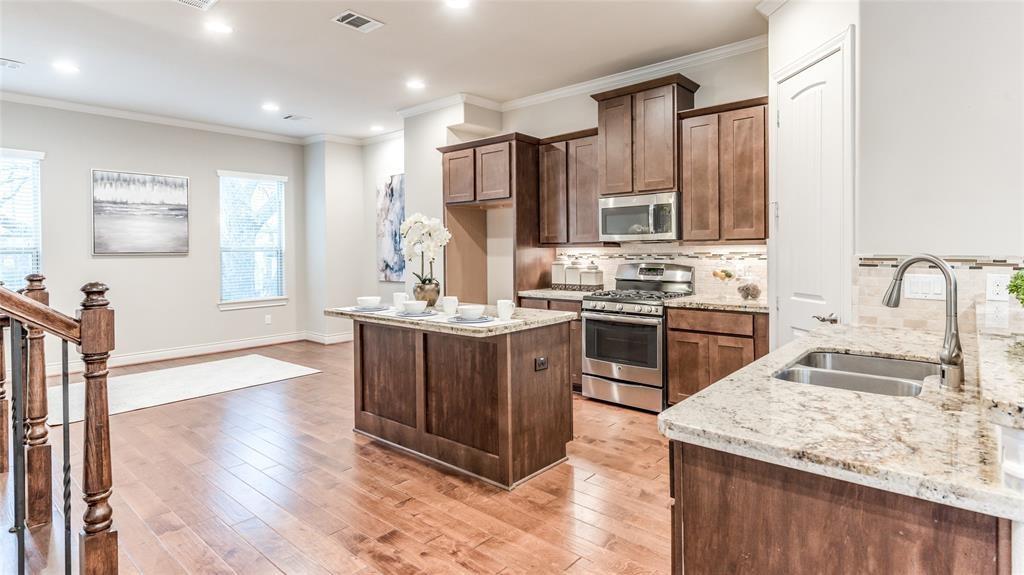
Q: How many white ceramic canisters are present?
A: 3